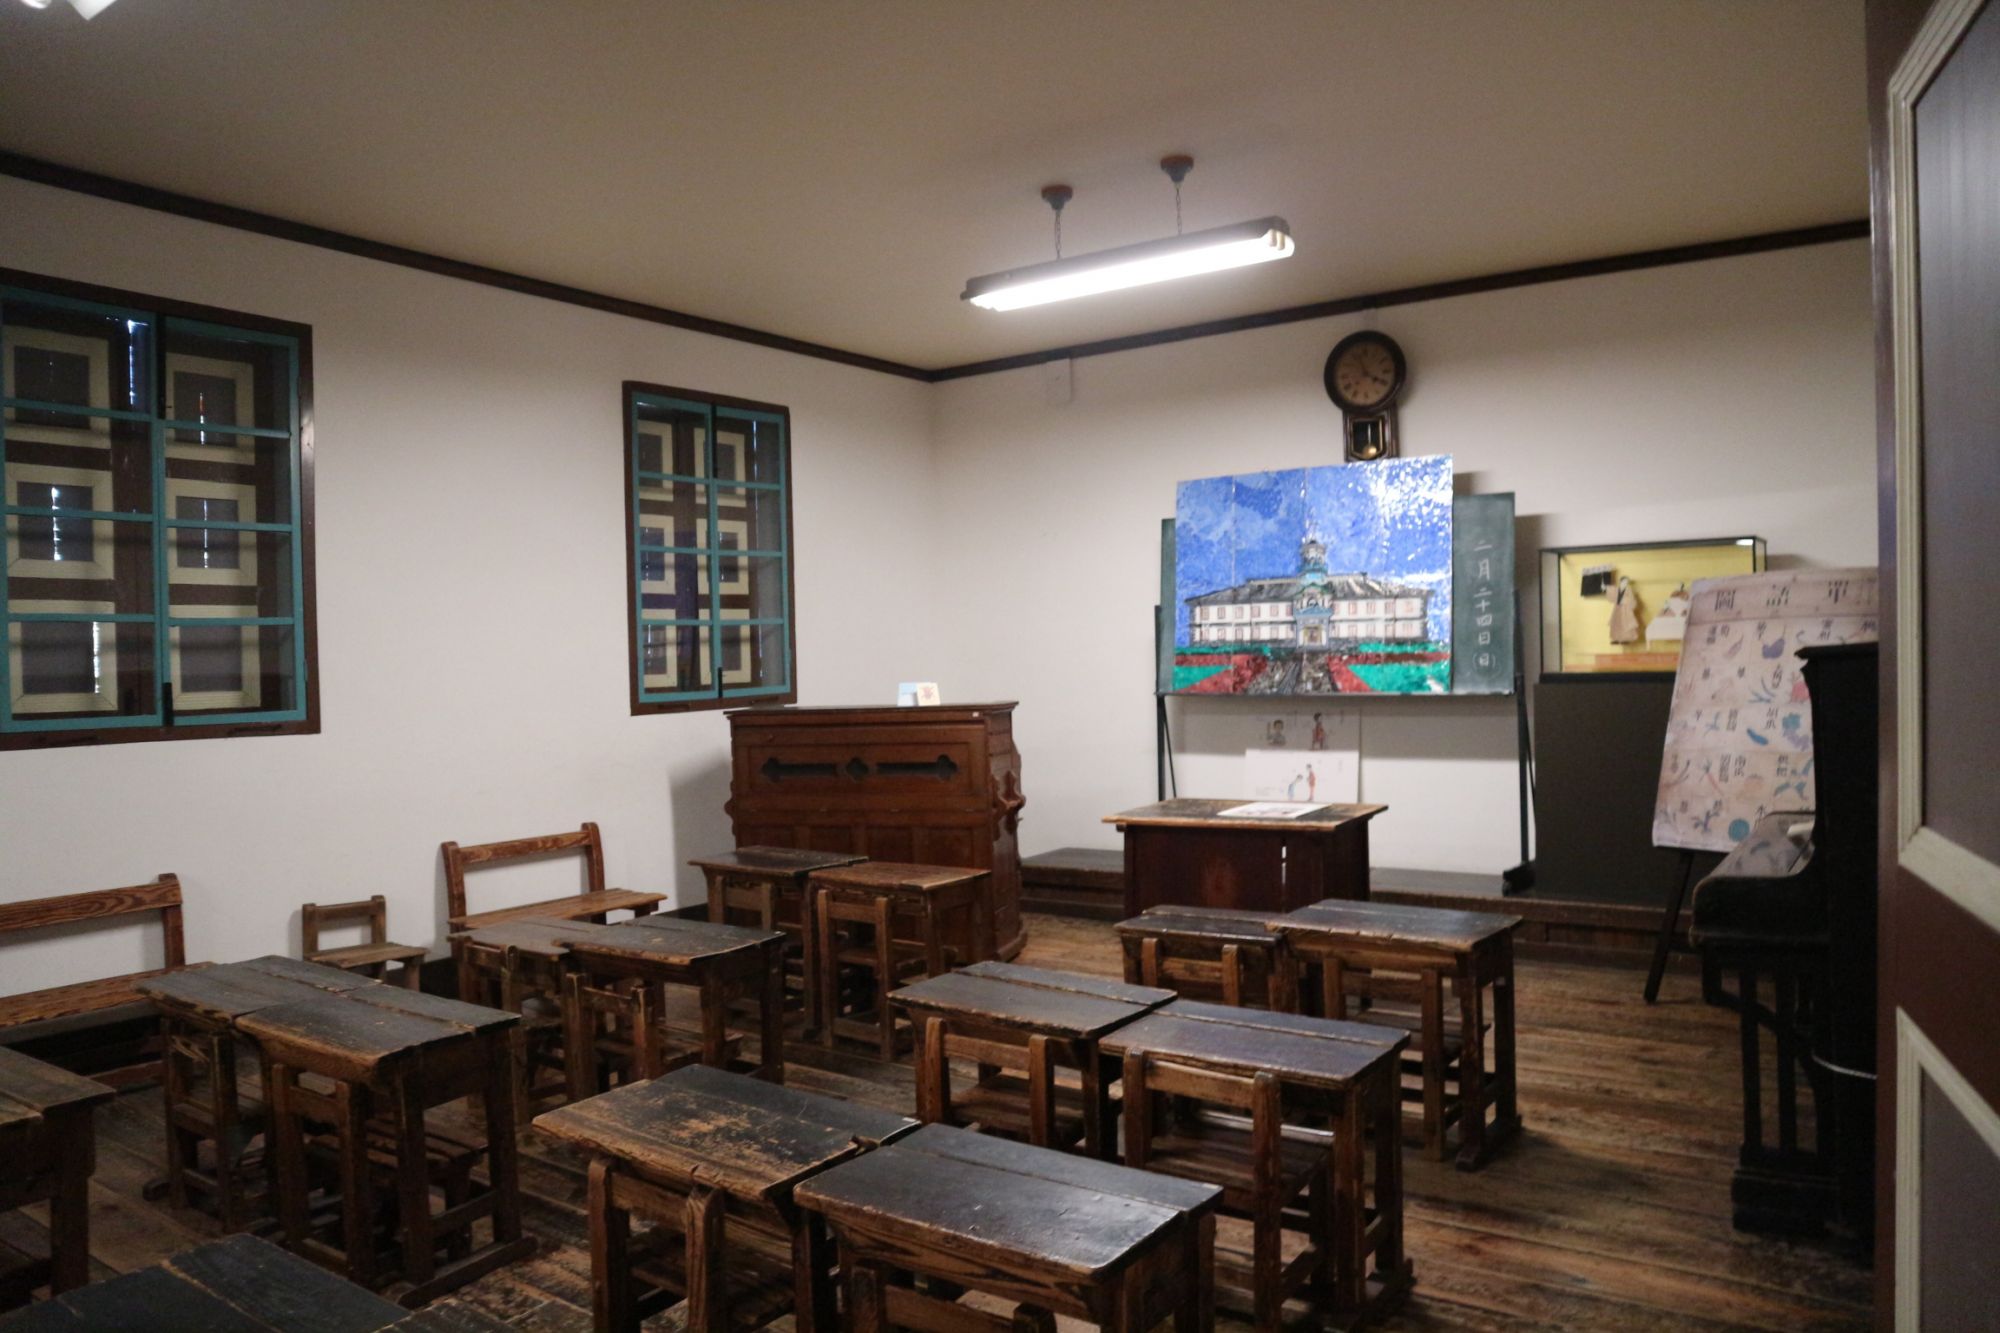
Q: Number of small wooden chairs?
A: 13